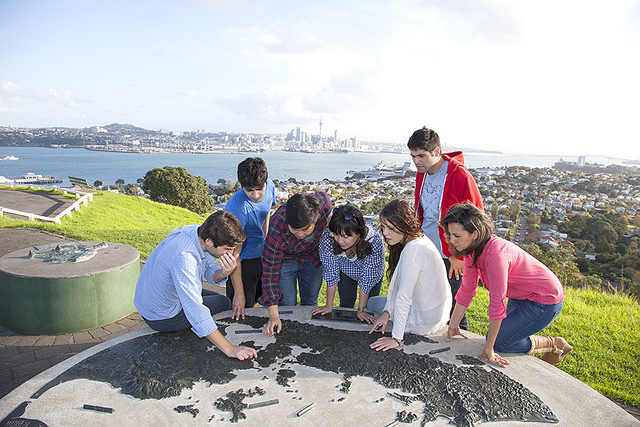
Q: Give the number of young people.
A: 7